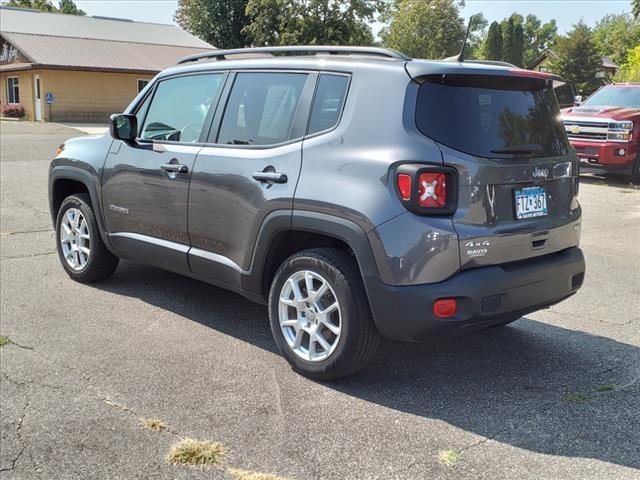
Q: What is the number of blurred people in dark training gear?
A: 0